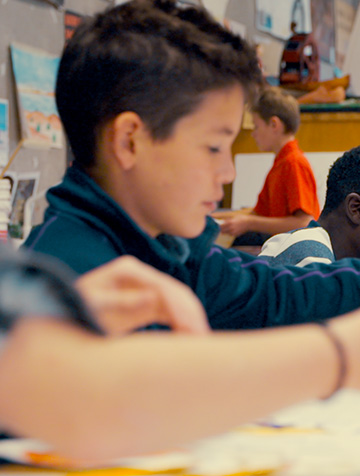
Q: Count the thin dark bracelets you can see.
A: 1